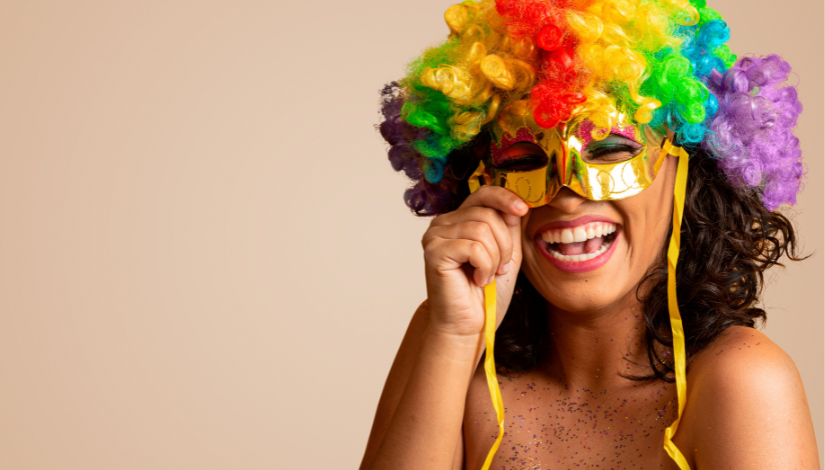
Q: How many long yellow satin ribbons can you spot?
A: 2